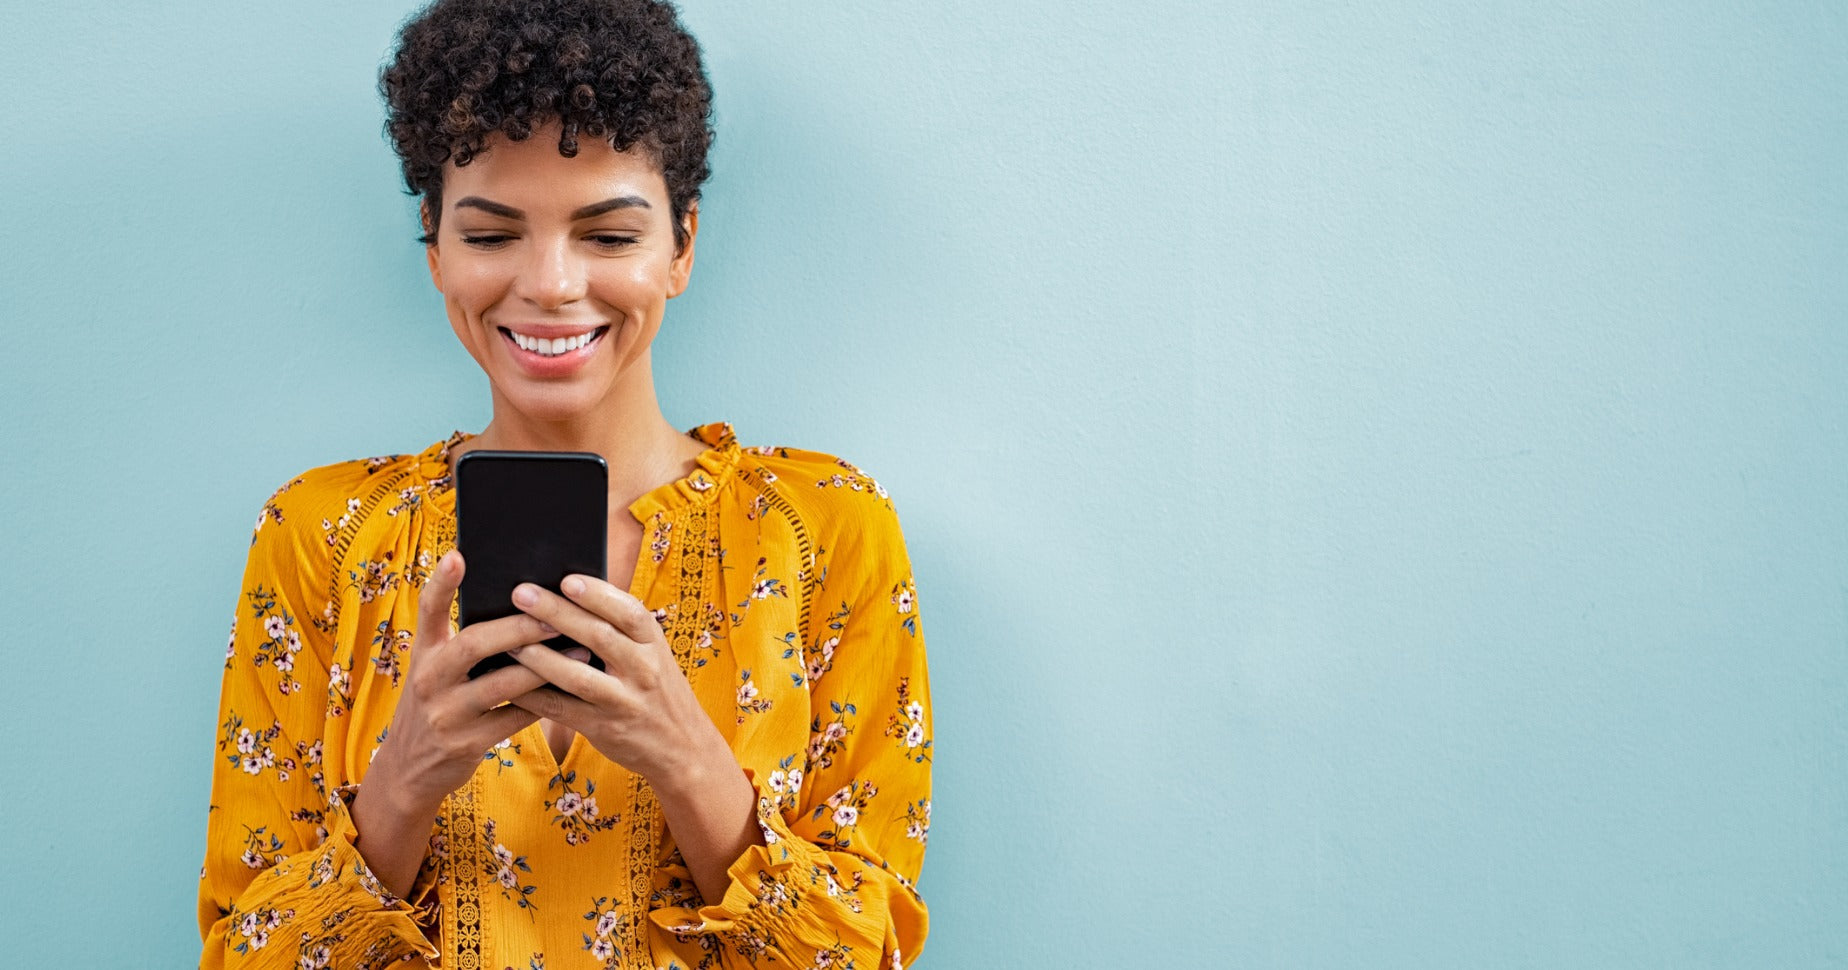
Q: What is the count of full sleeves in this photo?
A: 2